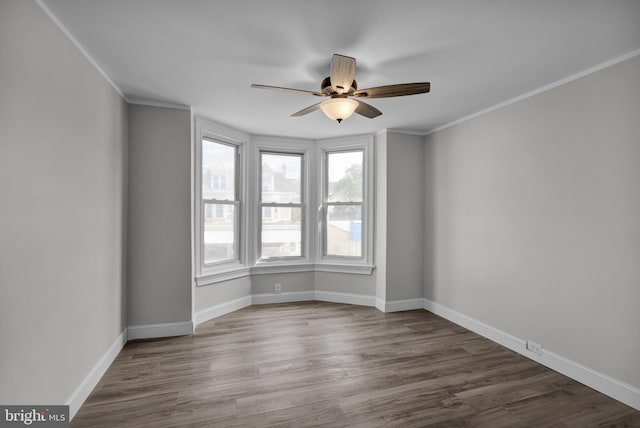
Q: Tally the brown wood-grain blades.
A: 5